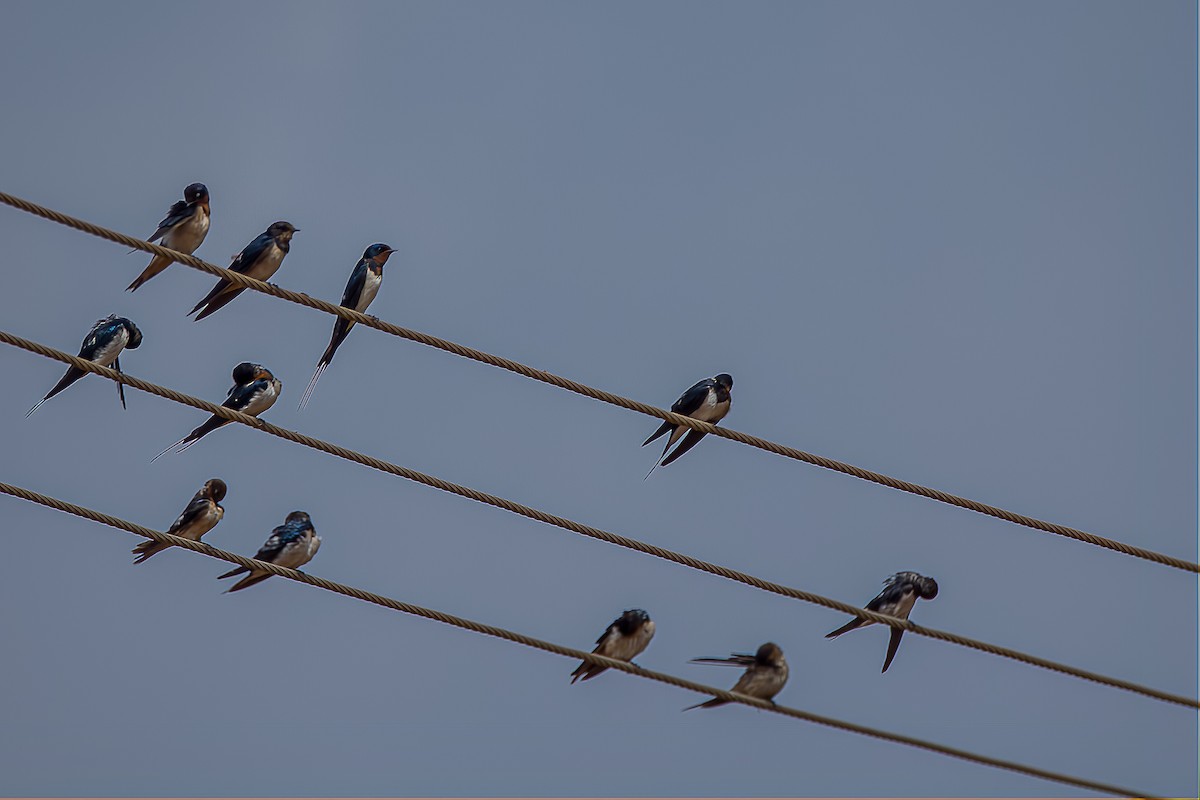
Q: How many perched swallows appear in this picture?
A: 11